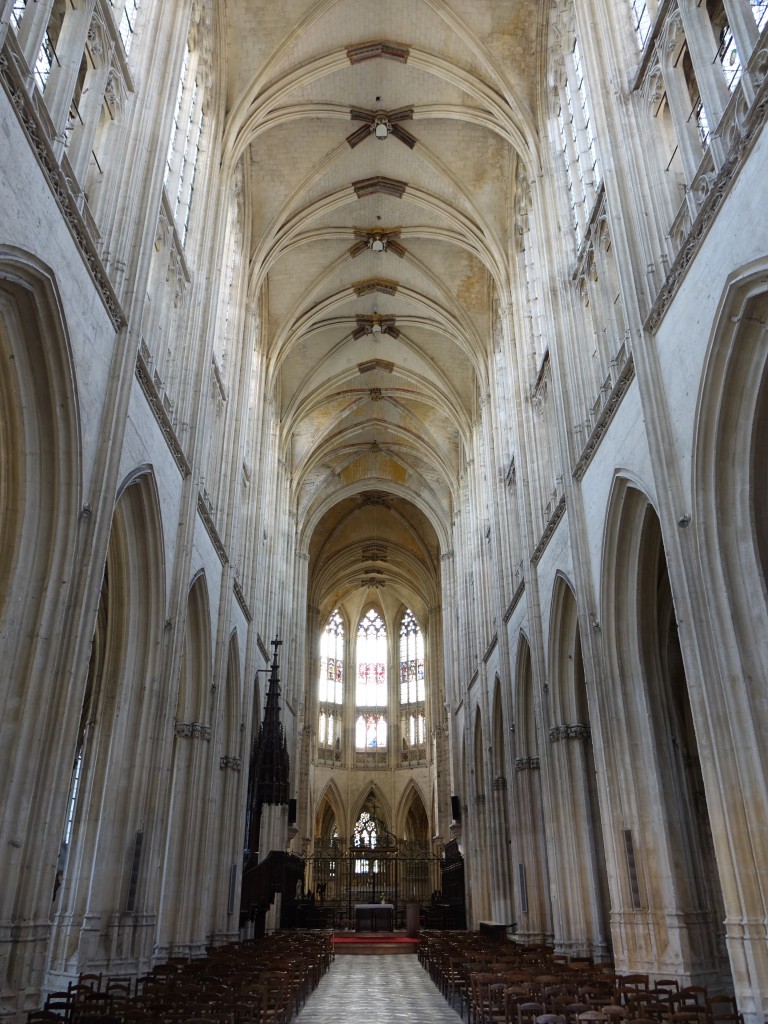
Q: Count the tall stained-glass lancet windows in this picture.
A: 3